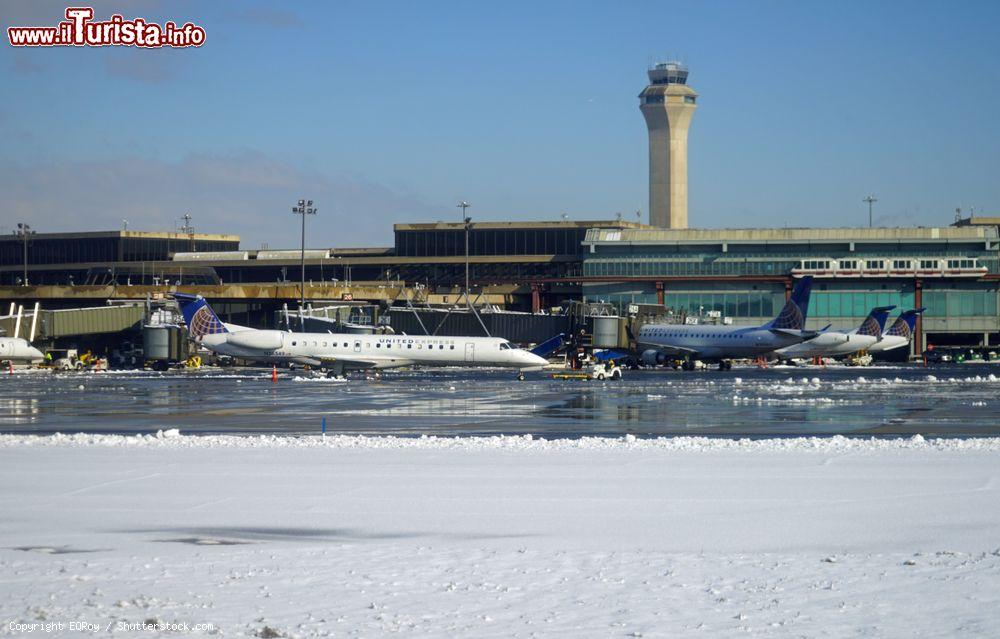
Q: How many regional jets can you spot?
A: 5